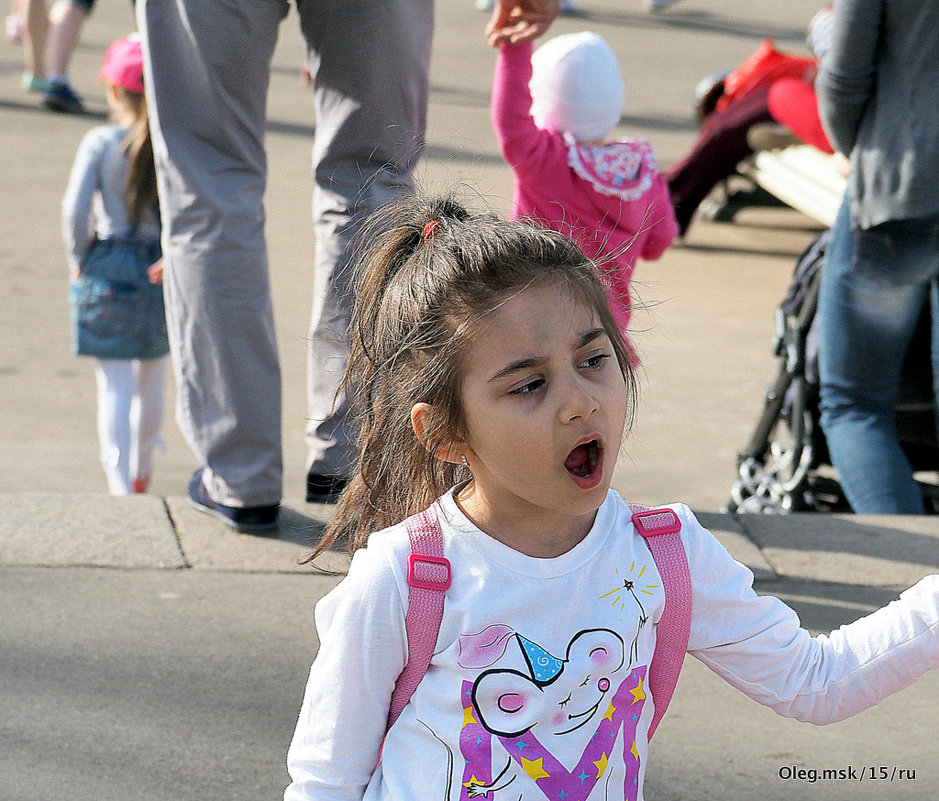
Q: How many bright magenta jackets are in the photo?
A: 1